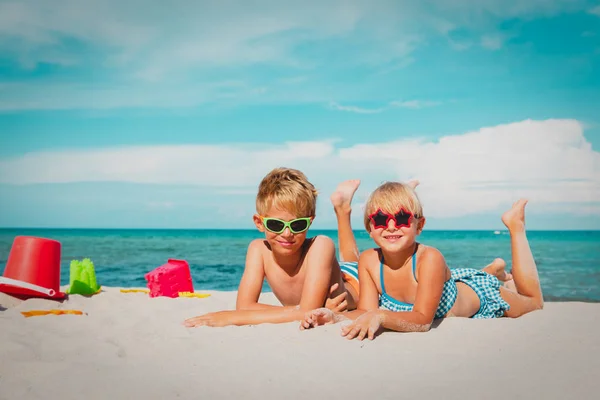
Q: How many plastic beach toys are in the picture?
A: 6